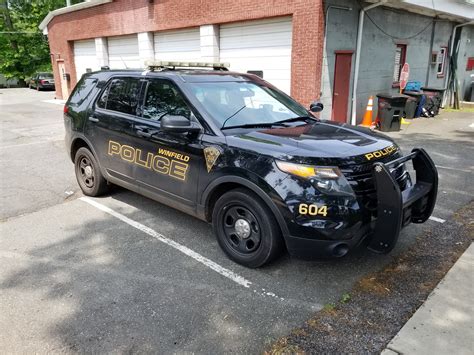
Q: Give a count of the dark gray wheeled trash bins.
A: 3